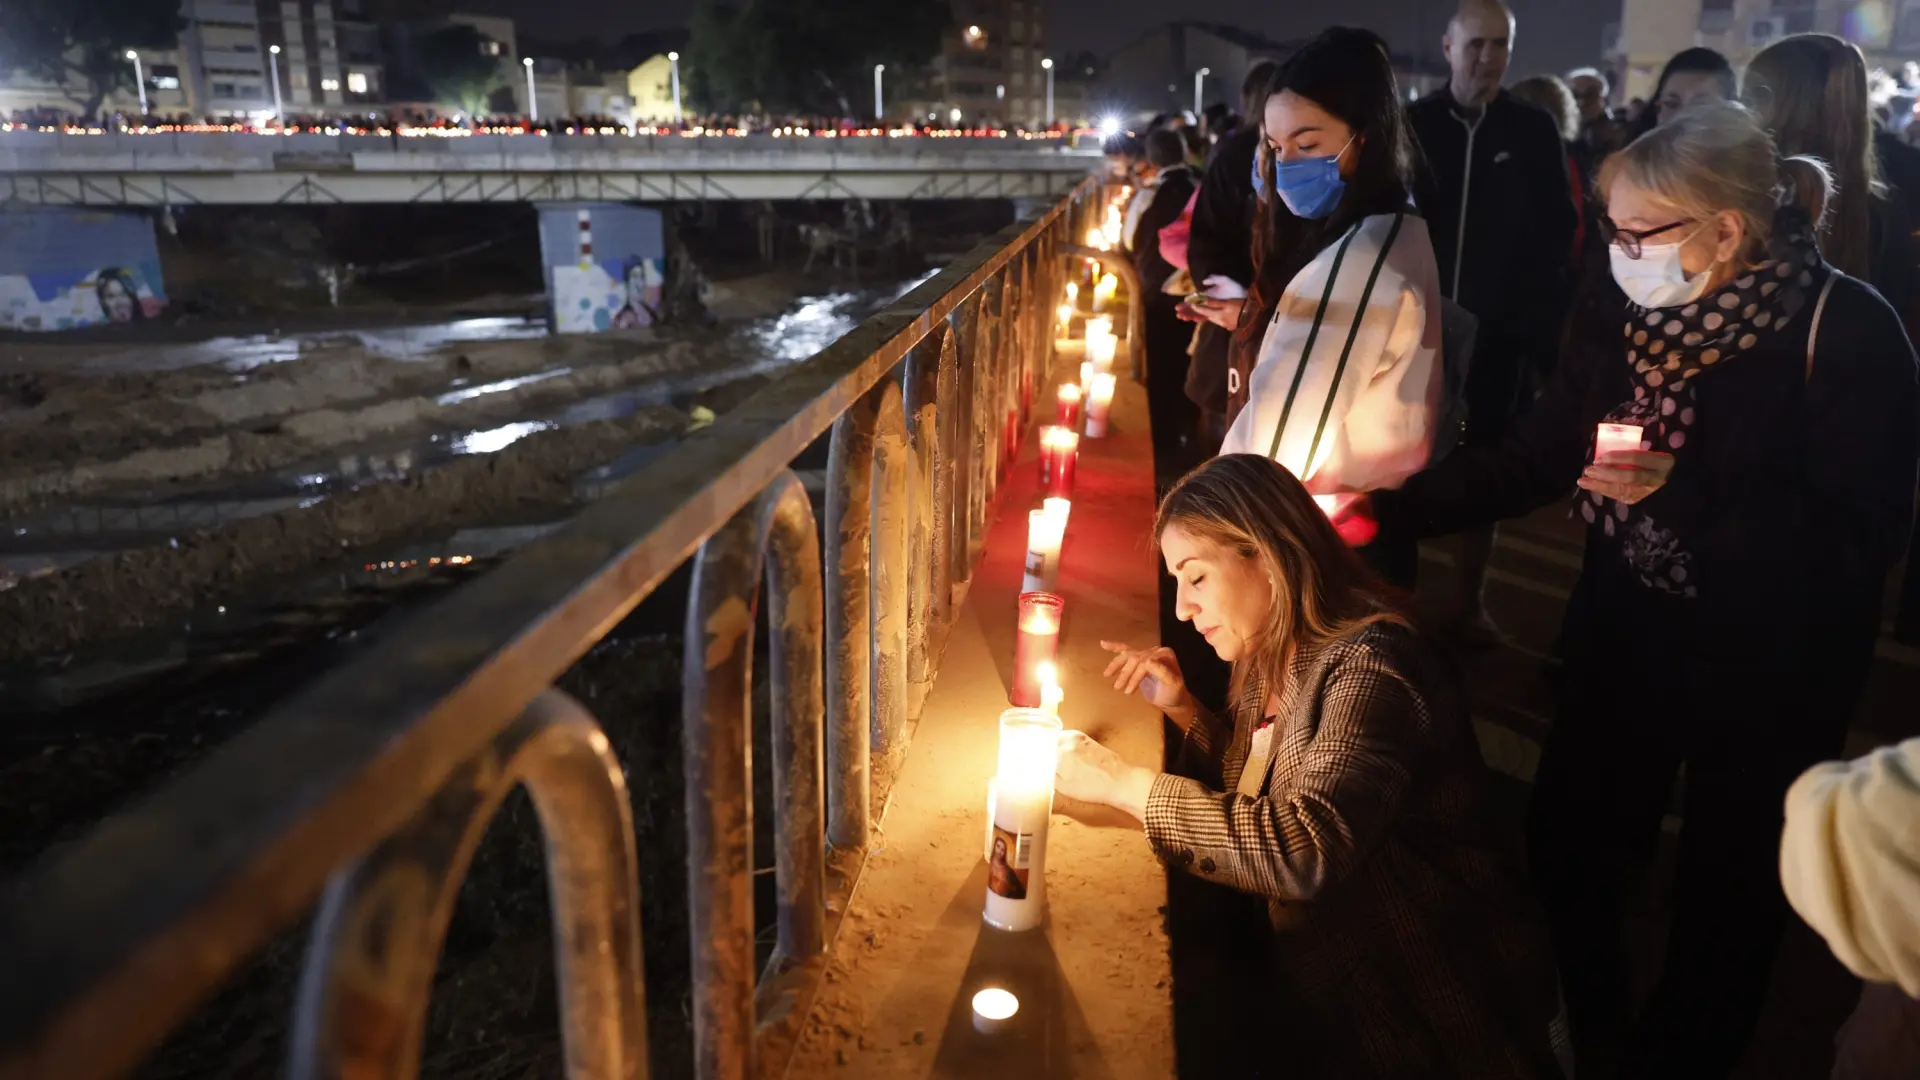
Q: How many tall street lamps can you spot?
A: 7